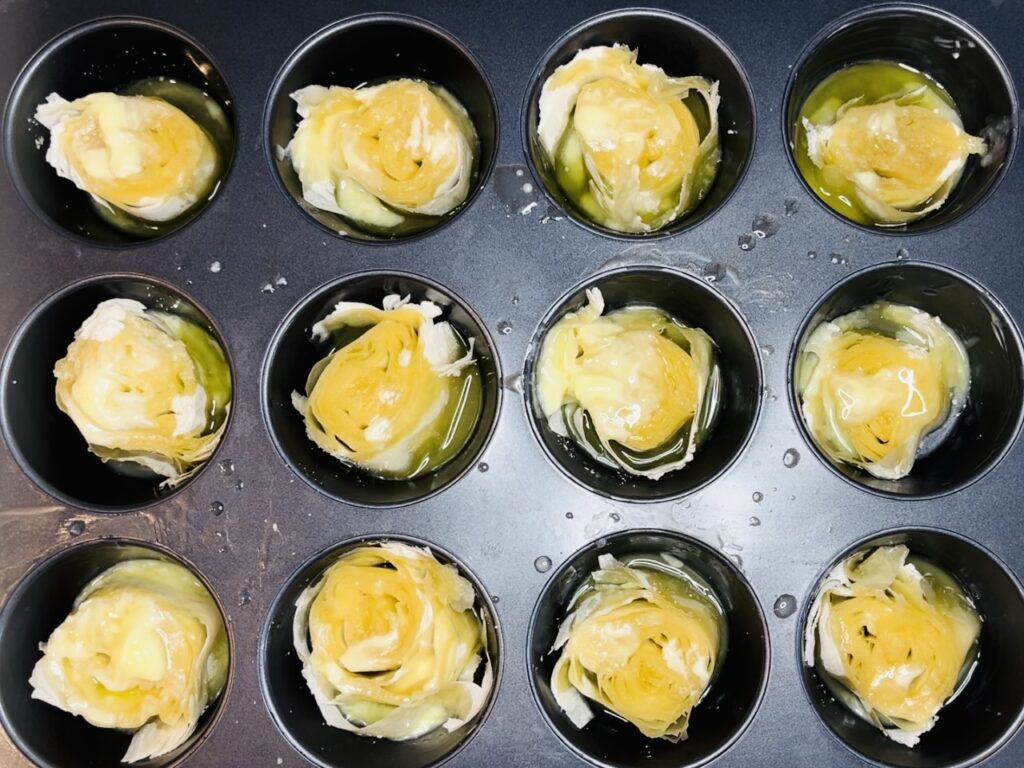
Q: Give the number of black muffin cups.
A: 12